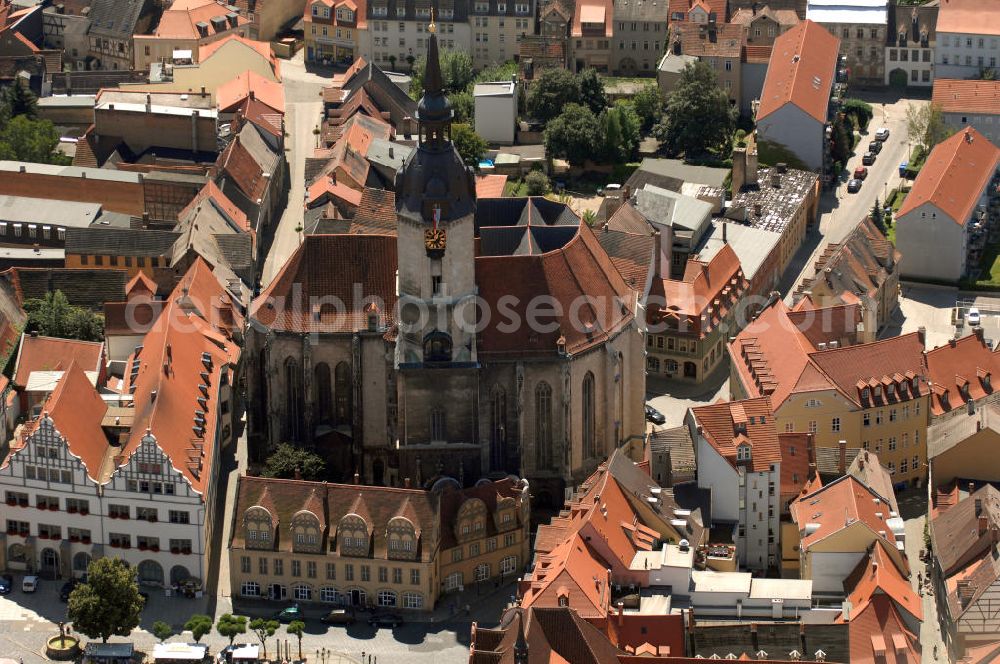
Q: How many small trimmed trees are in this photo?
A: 5